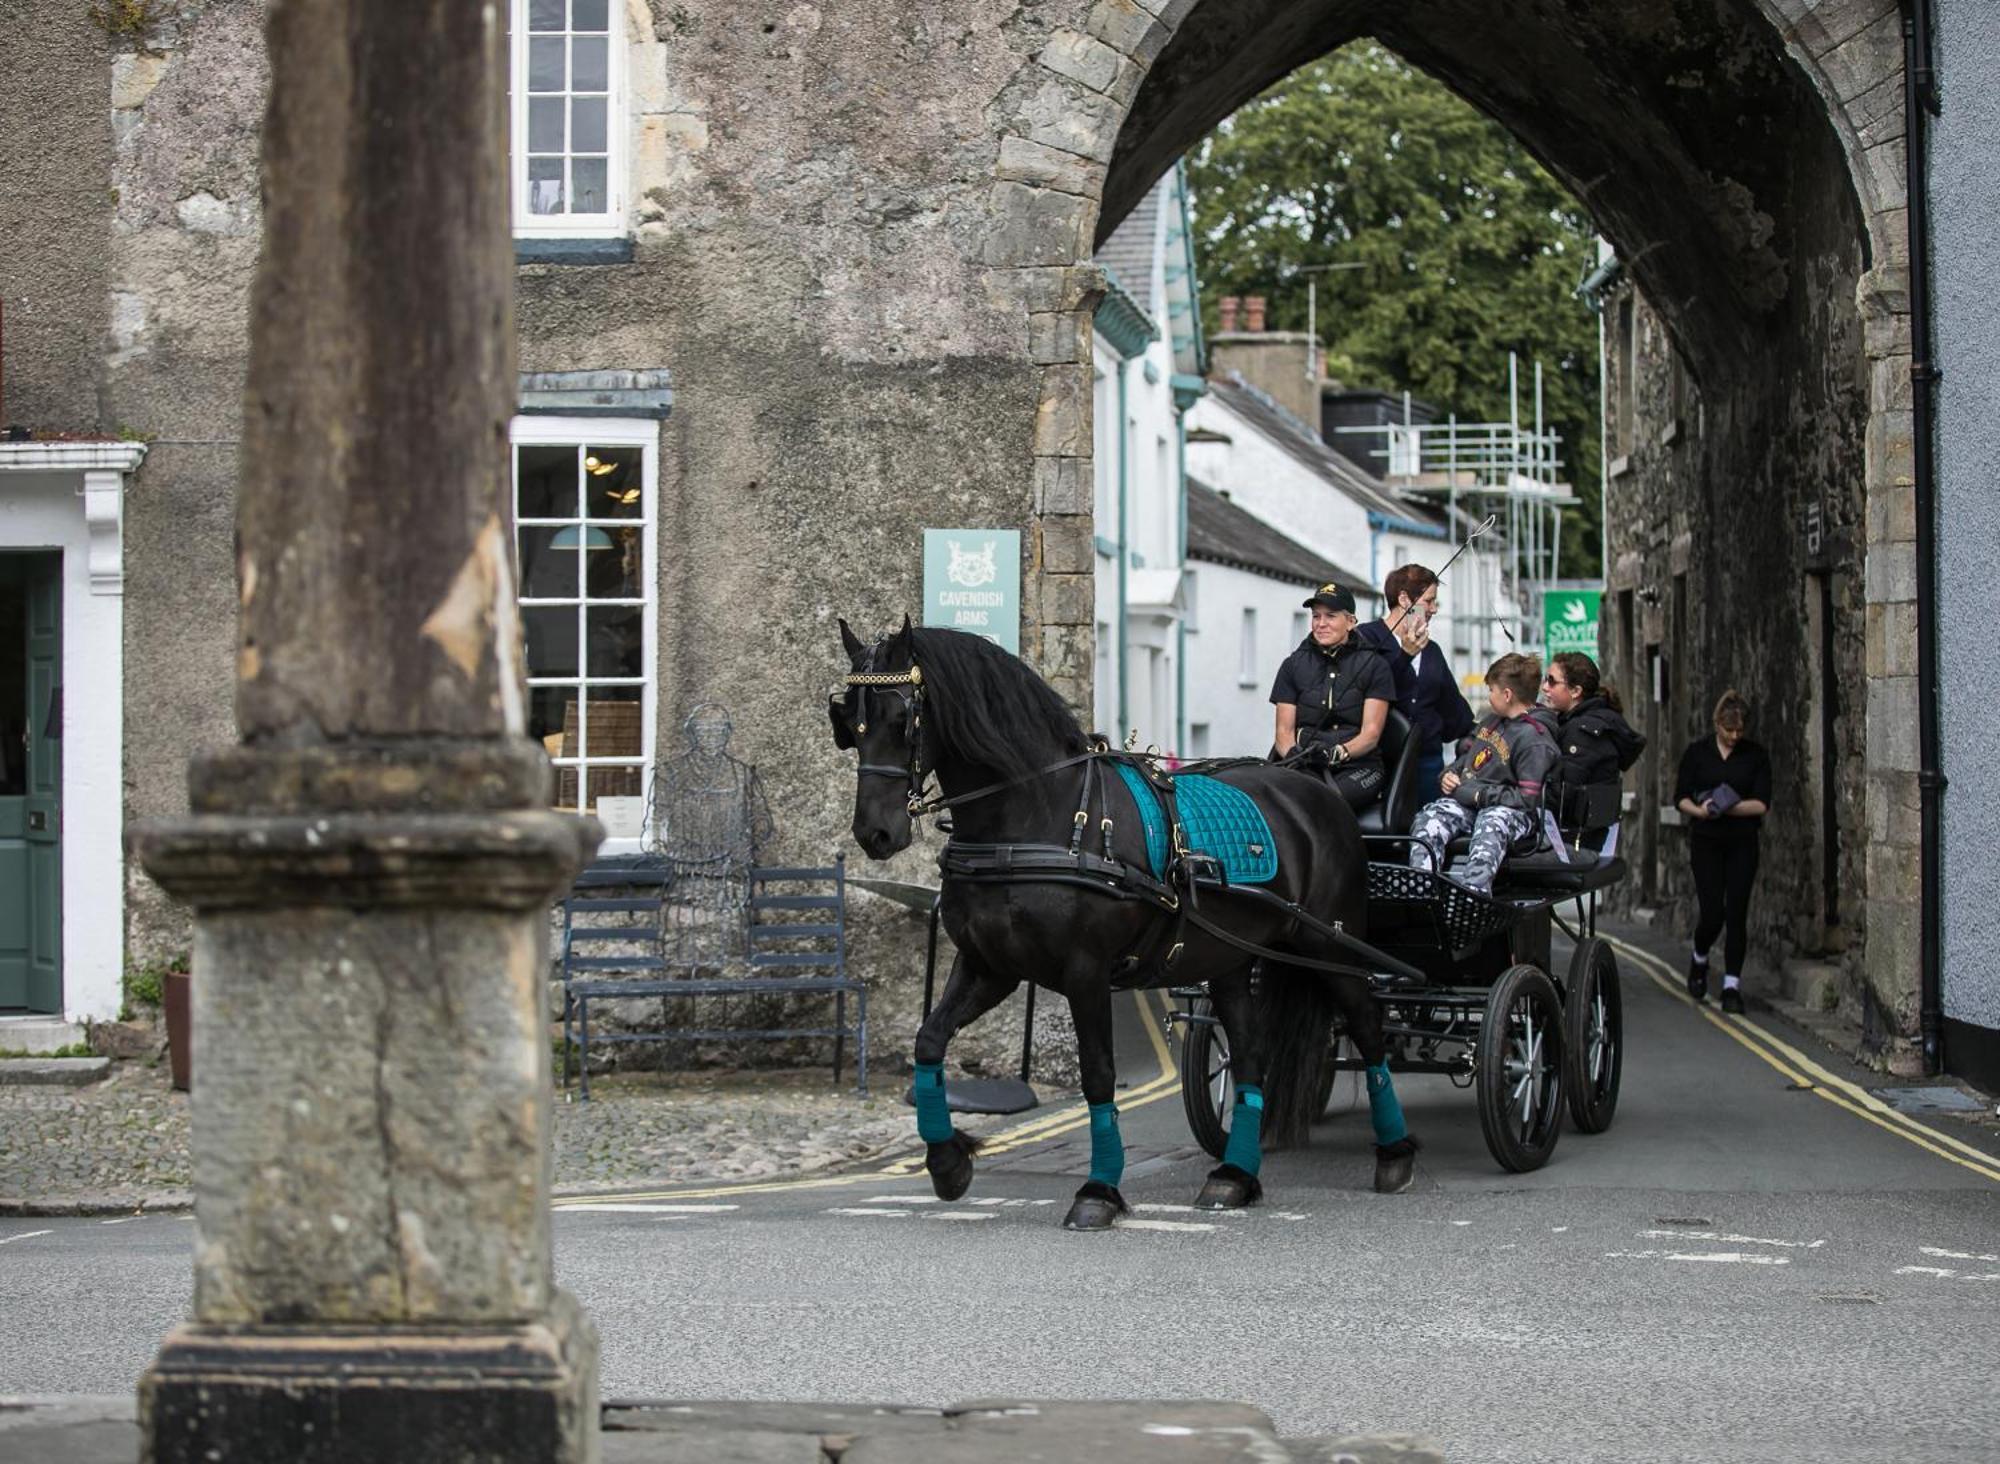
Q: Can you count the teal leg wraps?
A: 4